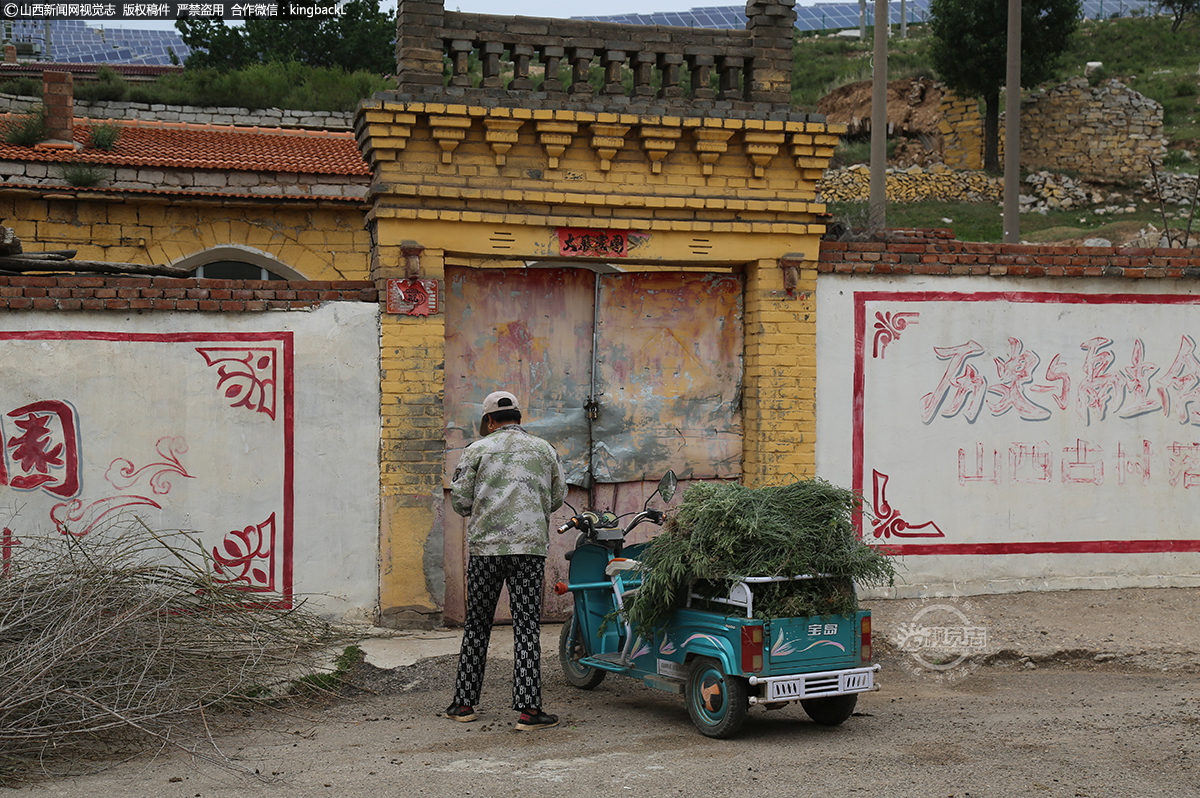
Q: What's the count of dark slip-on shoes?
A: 2